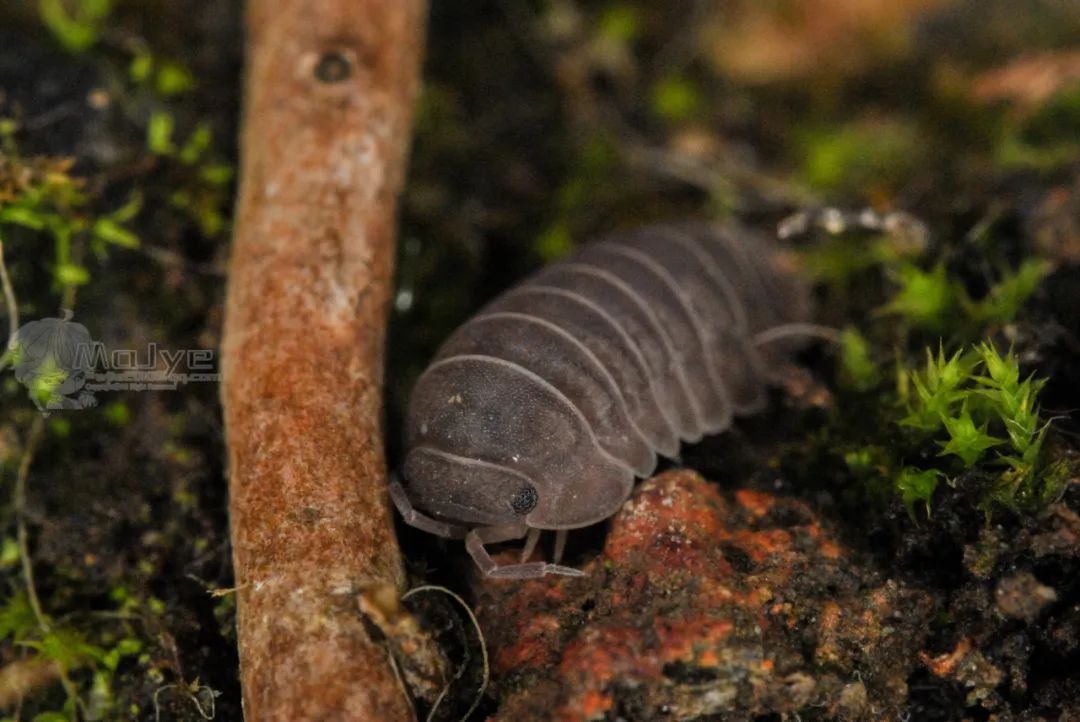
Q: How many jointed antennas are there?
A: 2